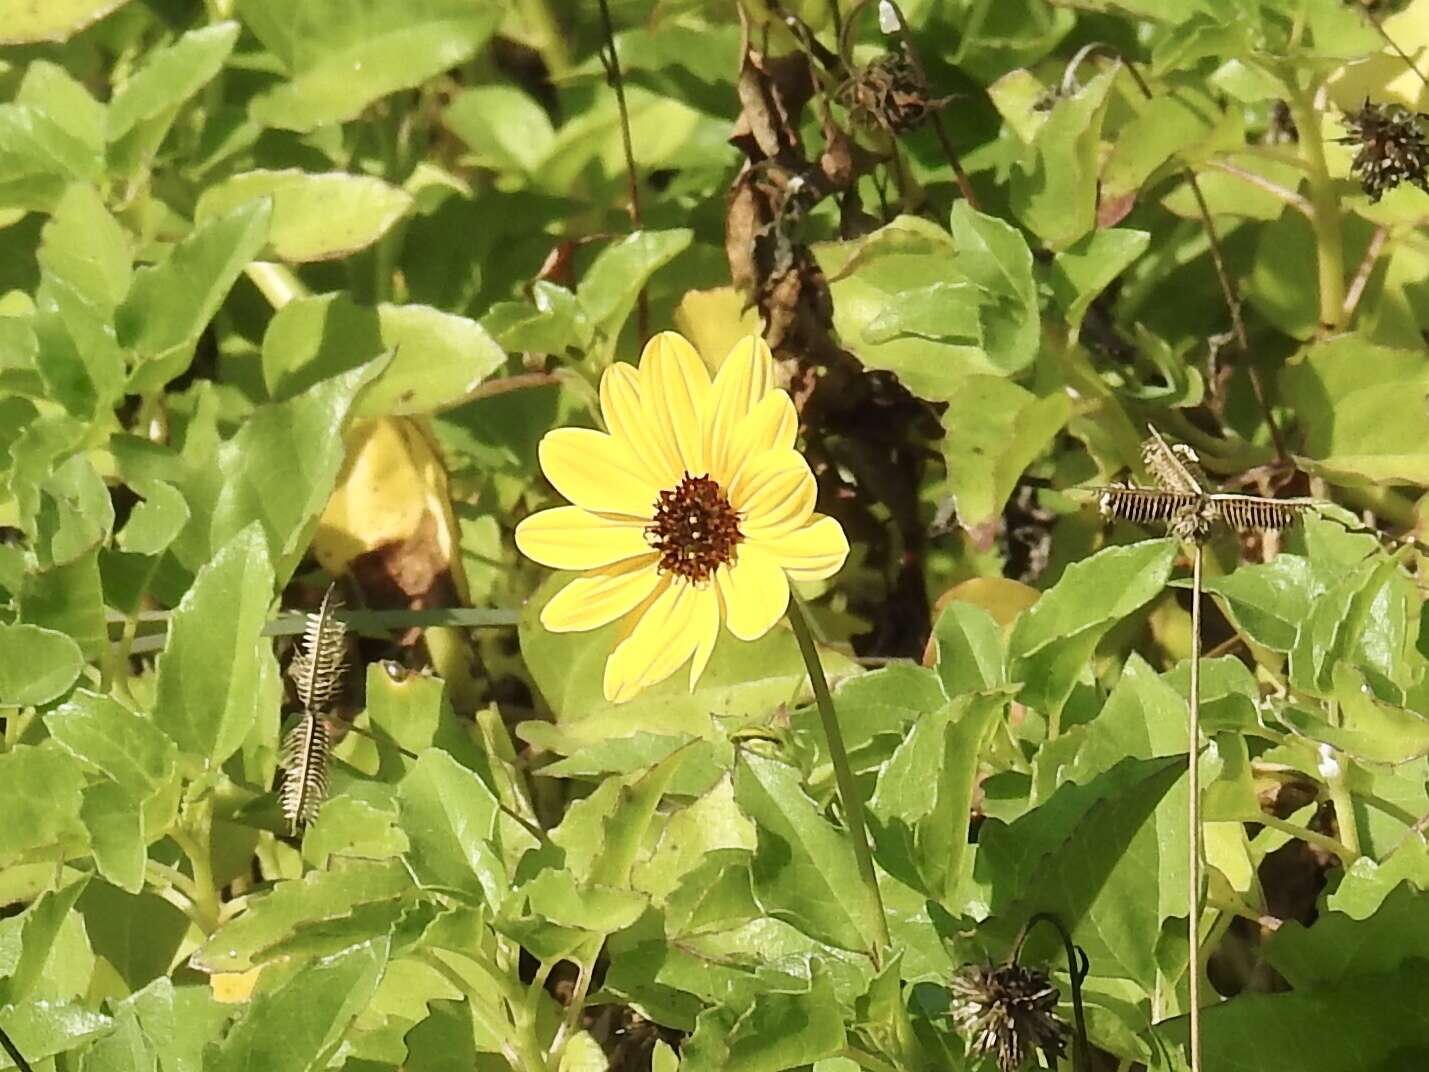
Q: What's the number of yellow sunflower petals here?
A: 12